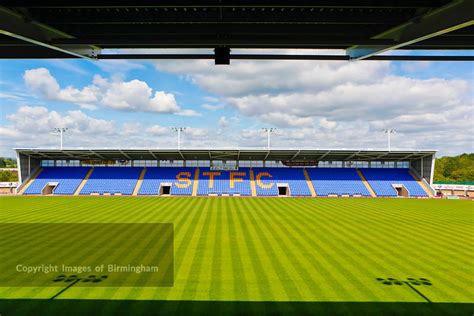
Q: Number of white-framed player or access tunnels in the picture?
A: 4